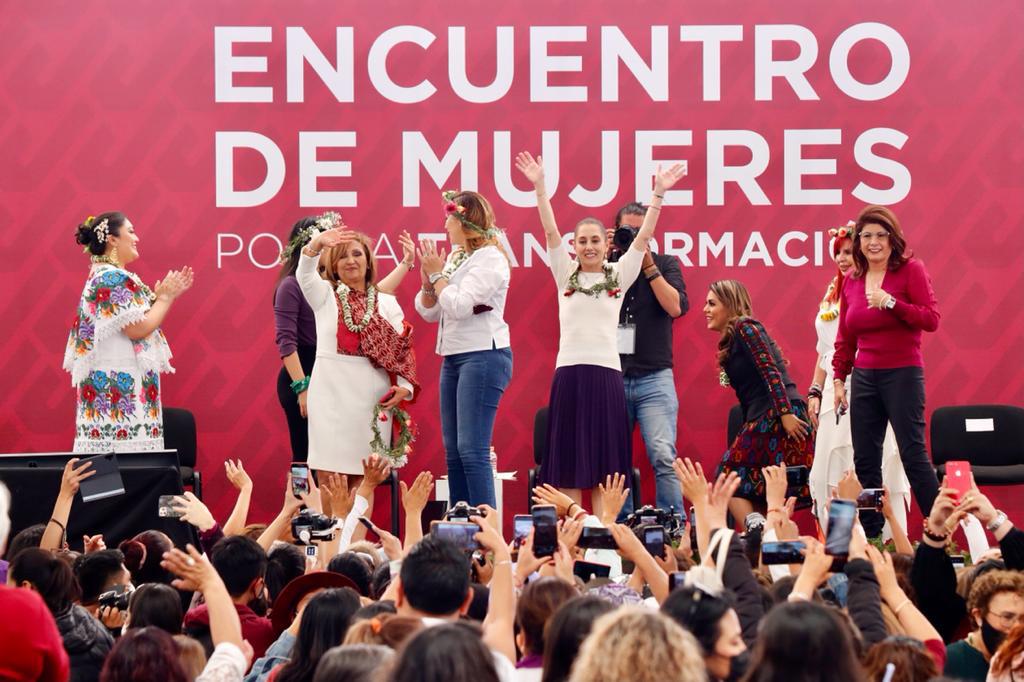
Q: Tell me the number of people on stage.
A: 9